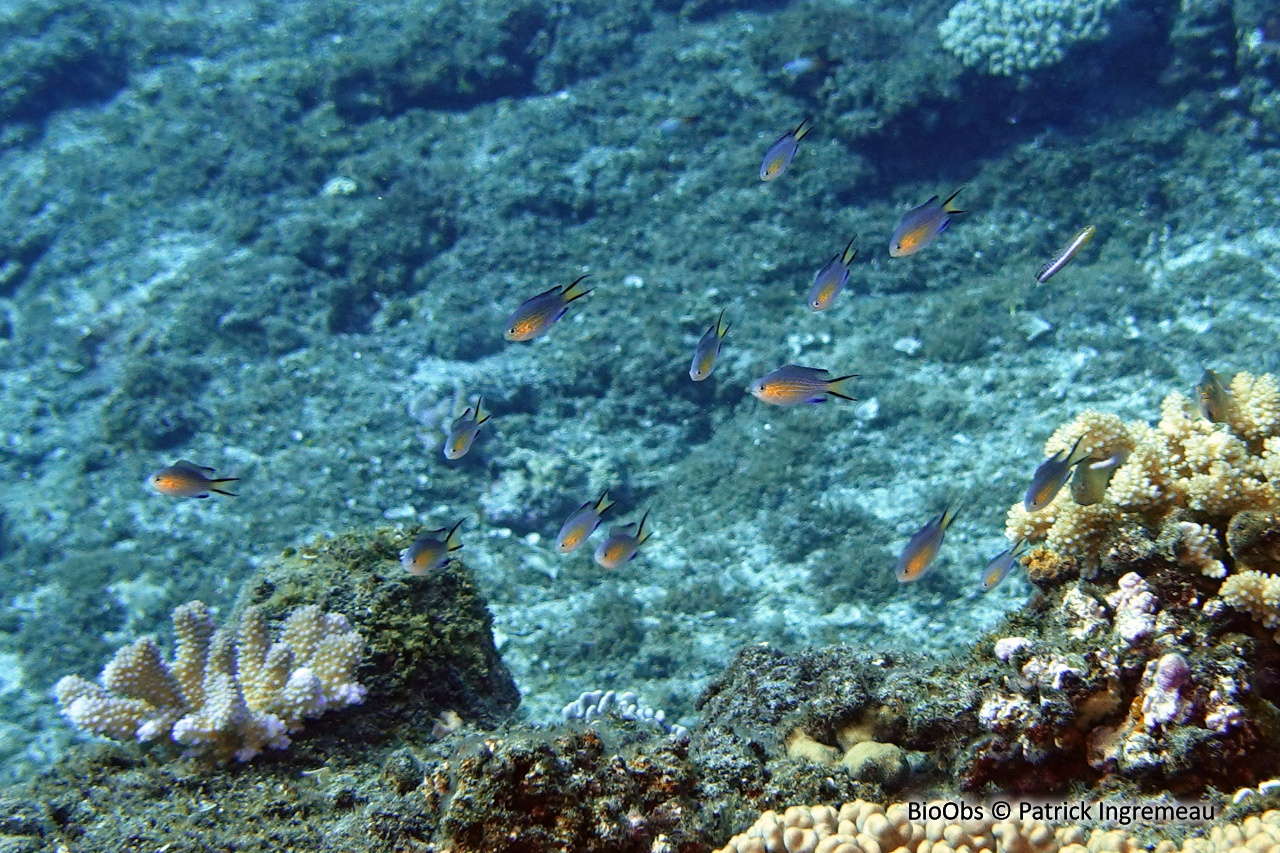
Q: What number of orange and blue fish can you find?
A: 14